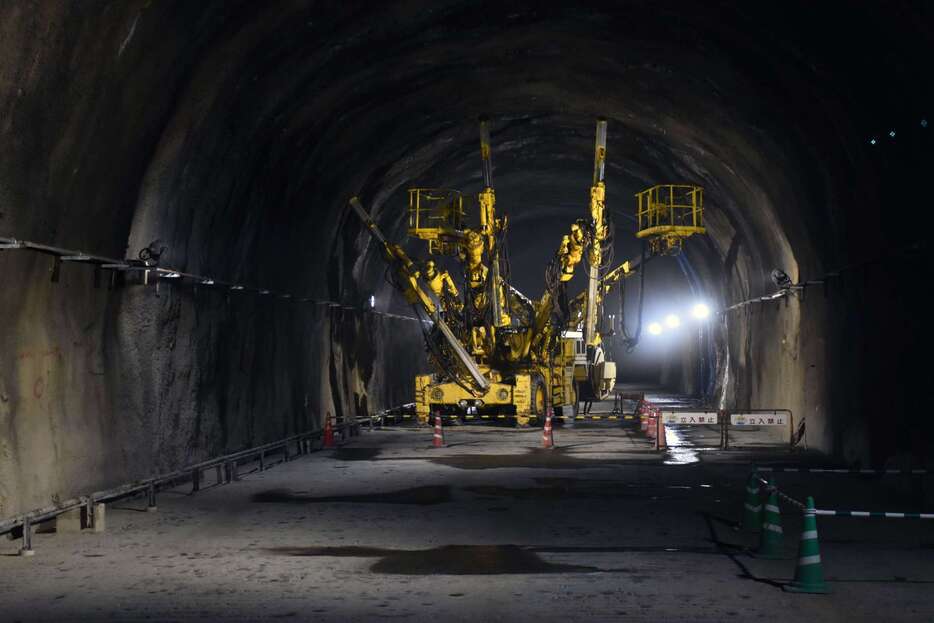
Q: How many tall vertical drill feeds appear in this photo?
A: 2